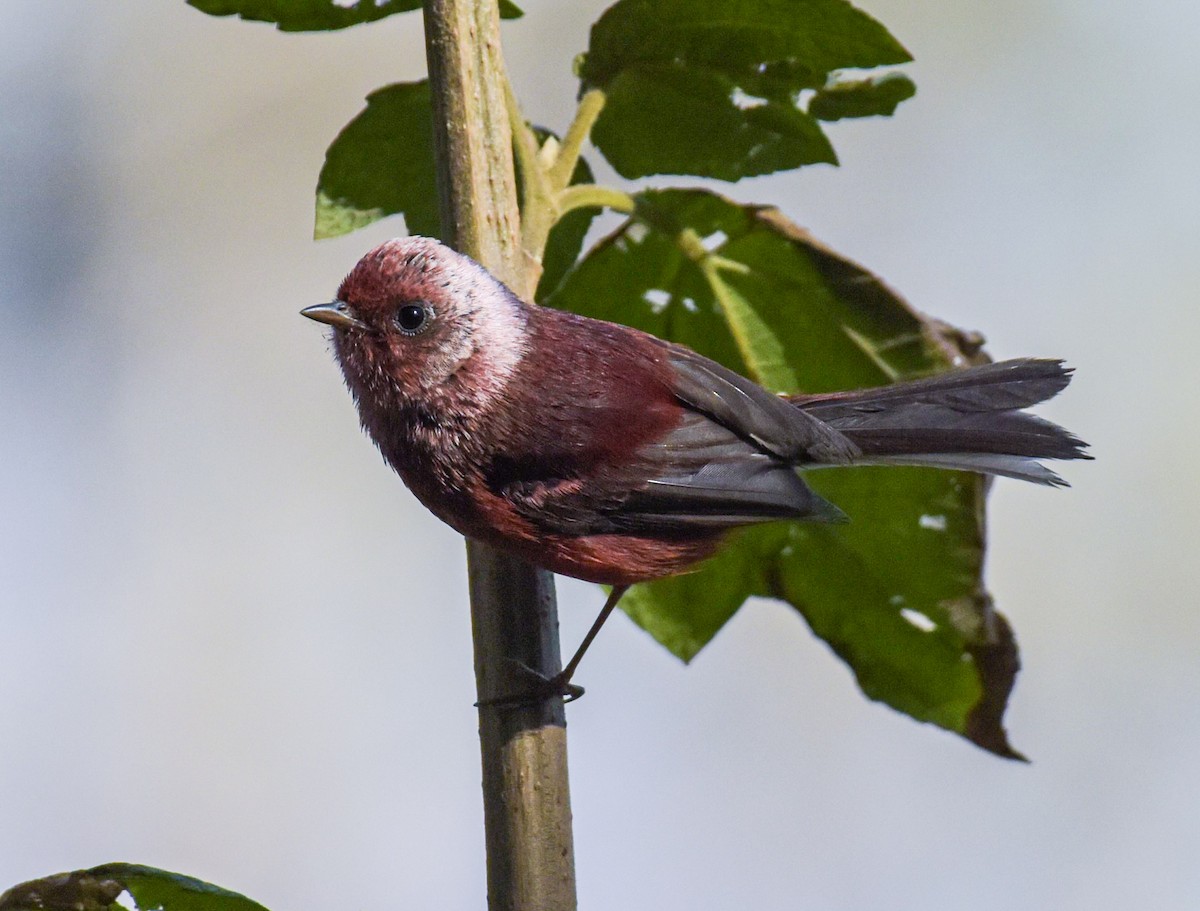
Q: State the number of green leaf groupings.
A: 5